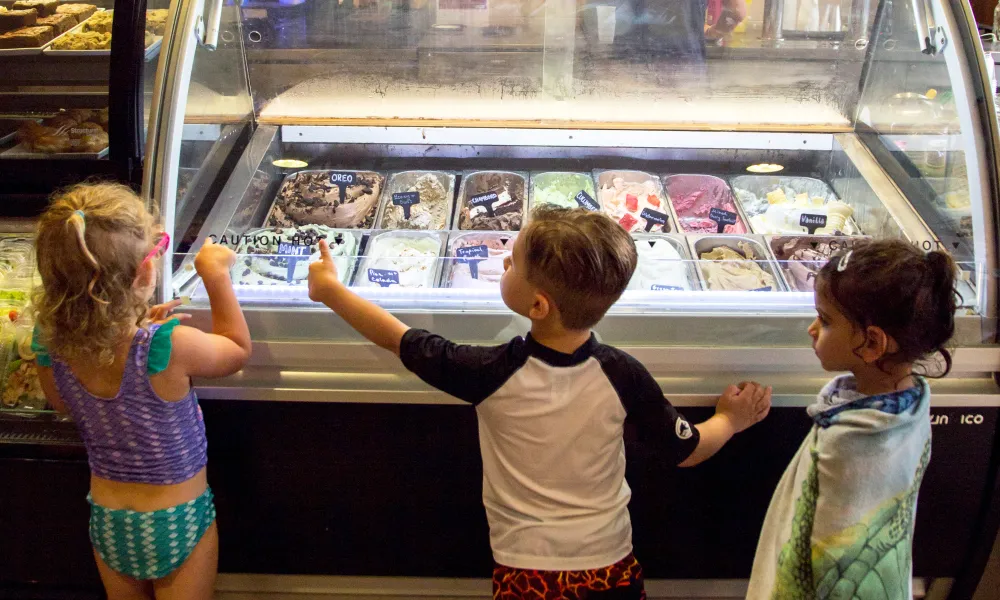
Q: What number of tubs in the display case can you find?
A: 13